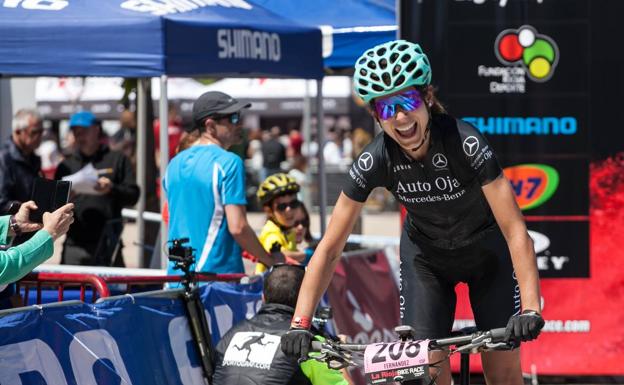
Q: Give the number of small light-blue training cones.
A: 0